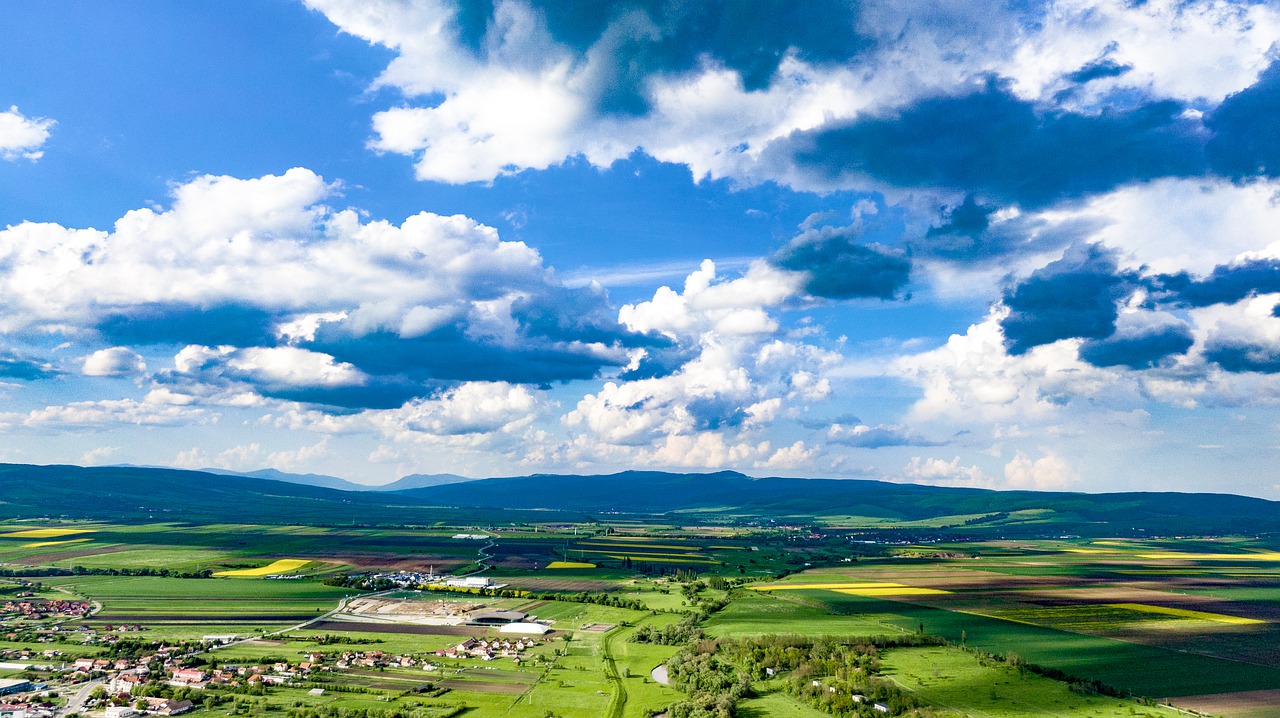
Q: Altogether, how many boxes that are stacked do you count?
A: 0